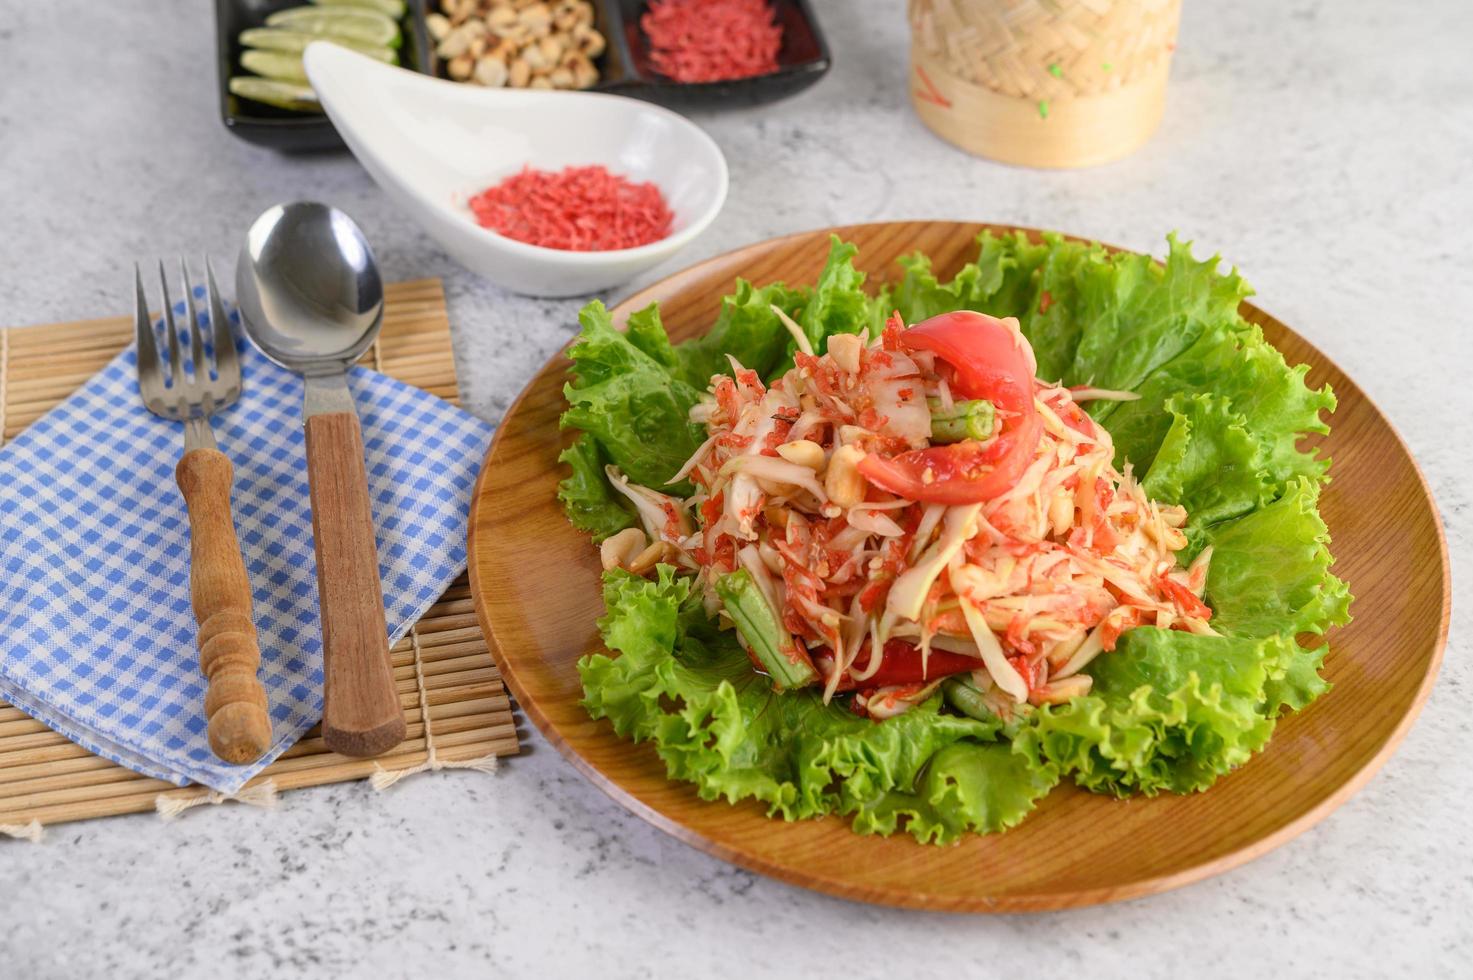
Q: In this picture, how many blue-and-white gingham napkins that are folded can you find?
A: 1